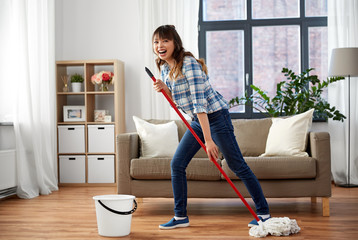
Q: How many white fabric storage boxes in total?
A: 4